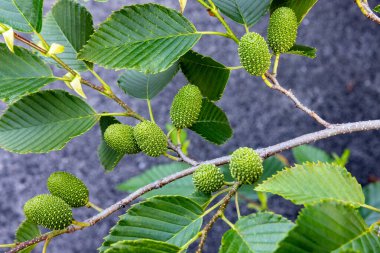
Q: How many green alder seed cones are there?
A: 9